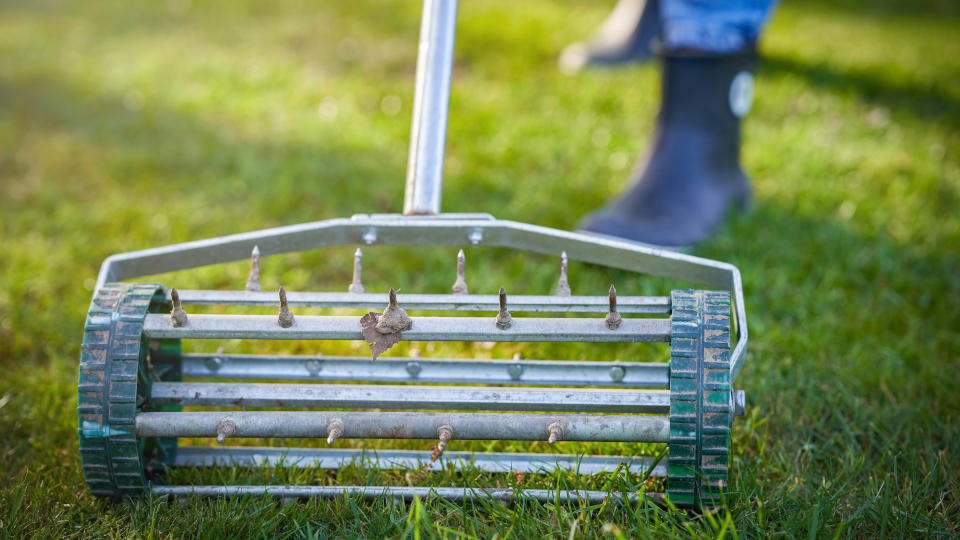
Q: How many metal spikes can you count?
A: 13